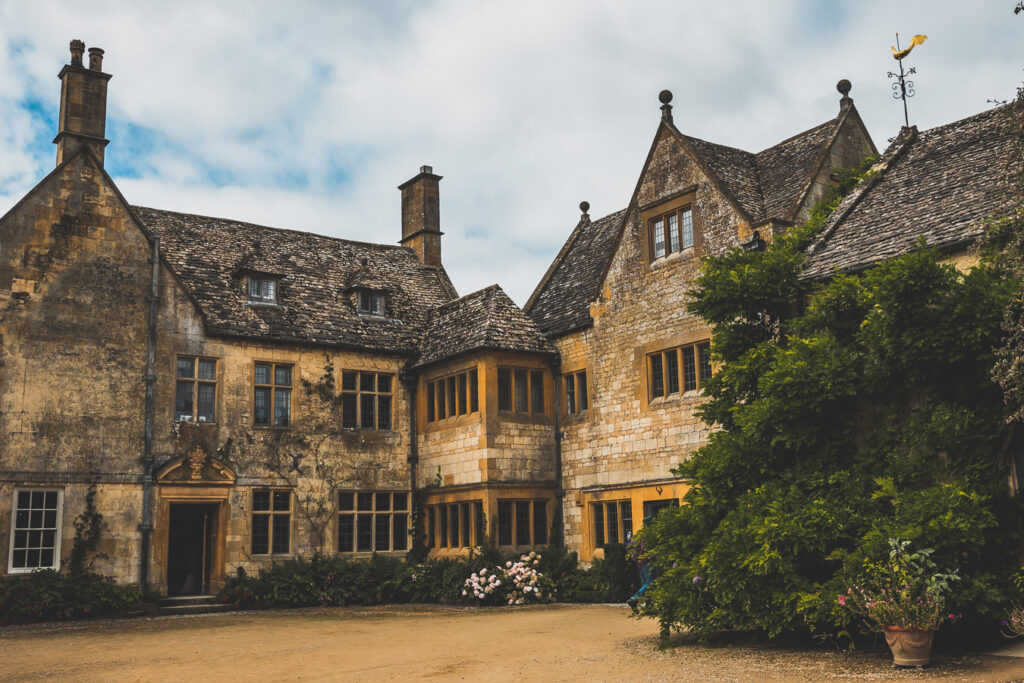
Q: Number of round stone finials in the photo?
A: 3